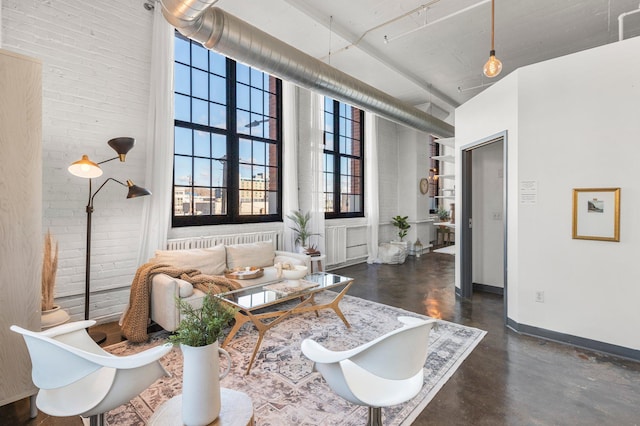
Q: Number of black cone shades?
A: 2